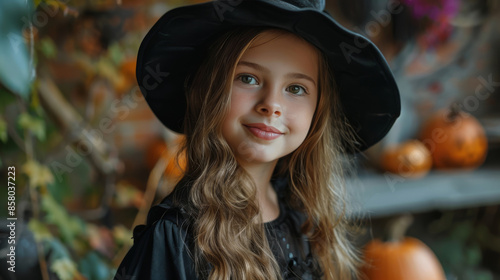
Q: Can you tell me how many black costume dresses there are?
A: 1